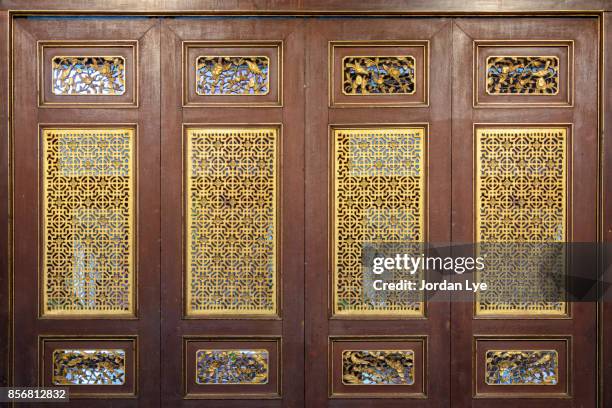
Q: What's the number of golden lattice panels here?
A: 4